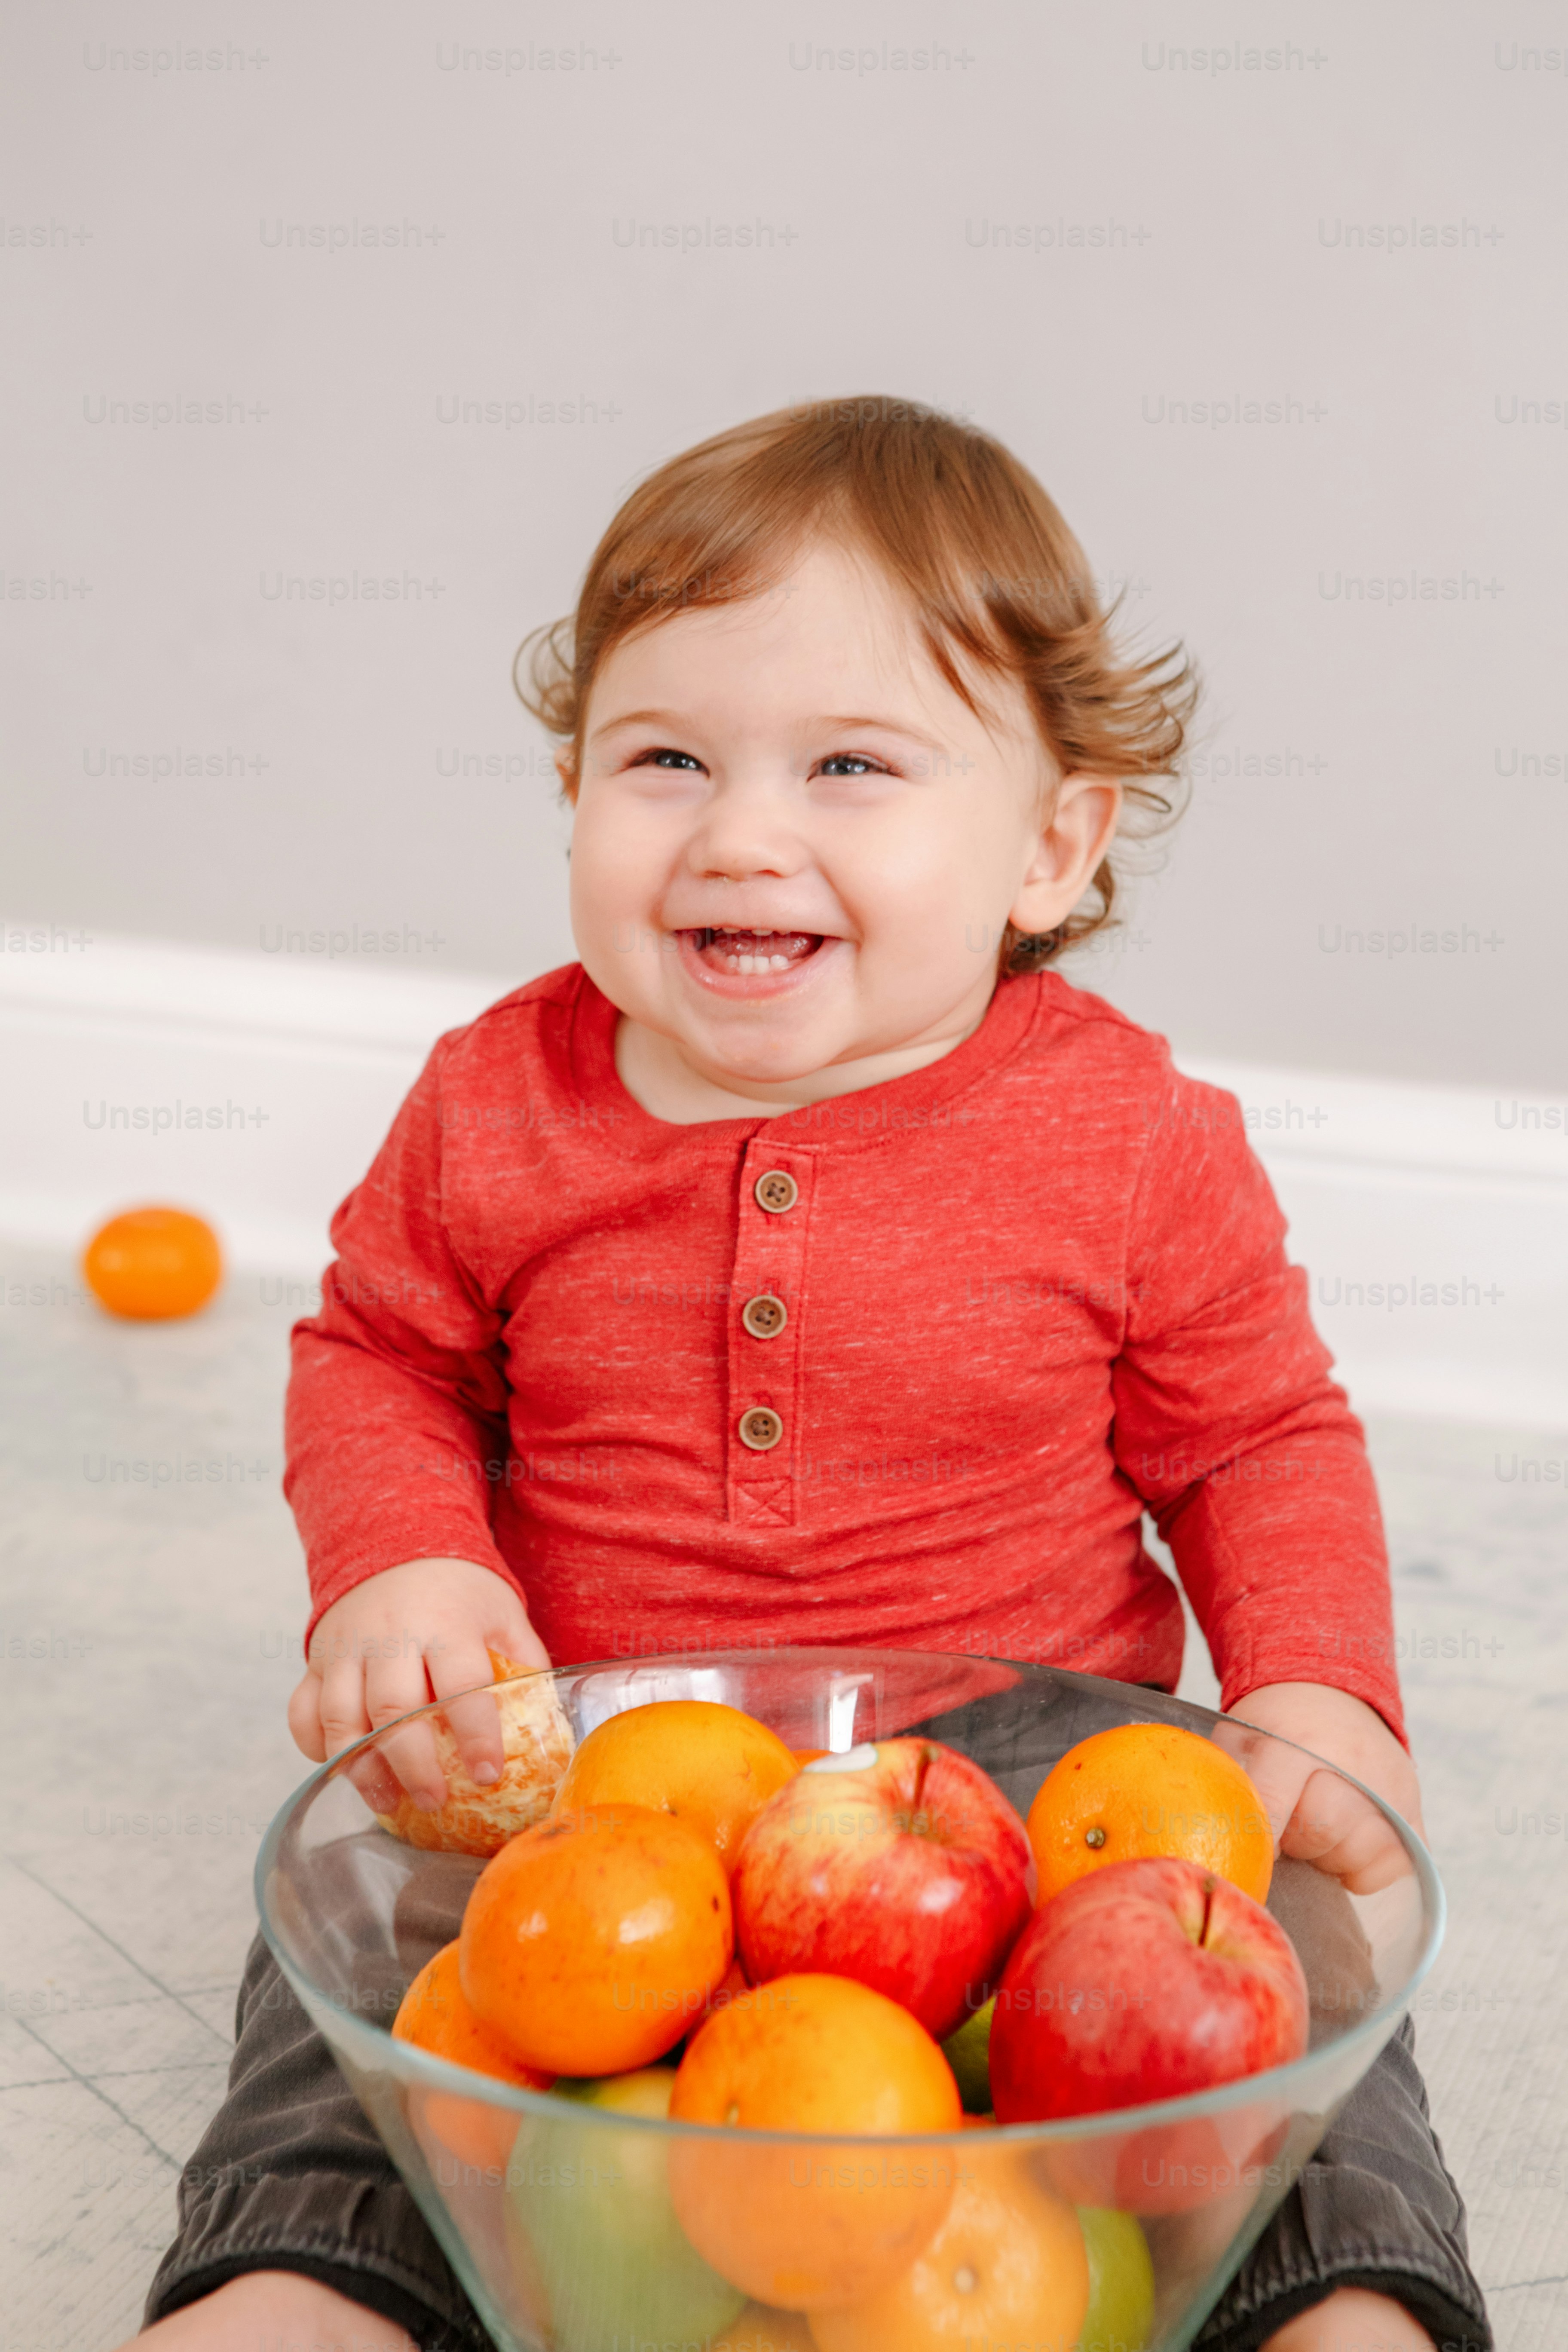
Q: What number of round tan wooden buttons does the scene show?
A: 3